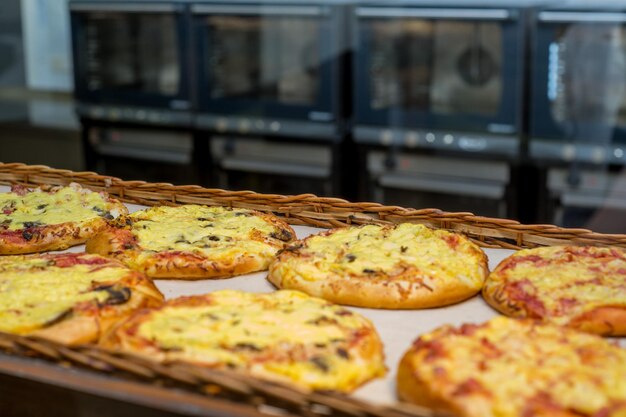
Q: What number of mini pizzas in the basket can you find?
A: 7